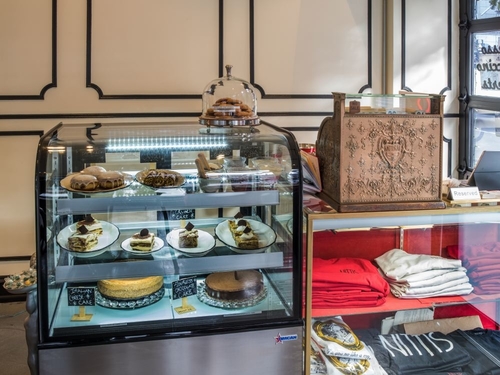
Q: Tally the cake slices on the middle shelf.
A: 7